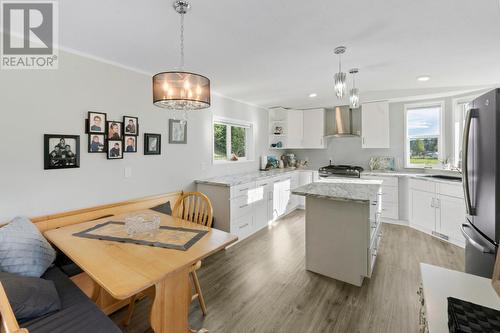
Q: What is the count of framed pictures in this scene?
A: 9